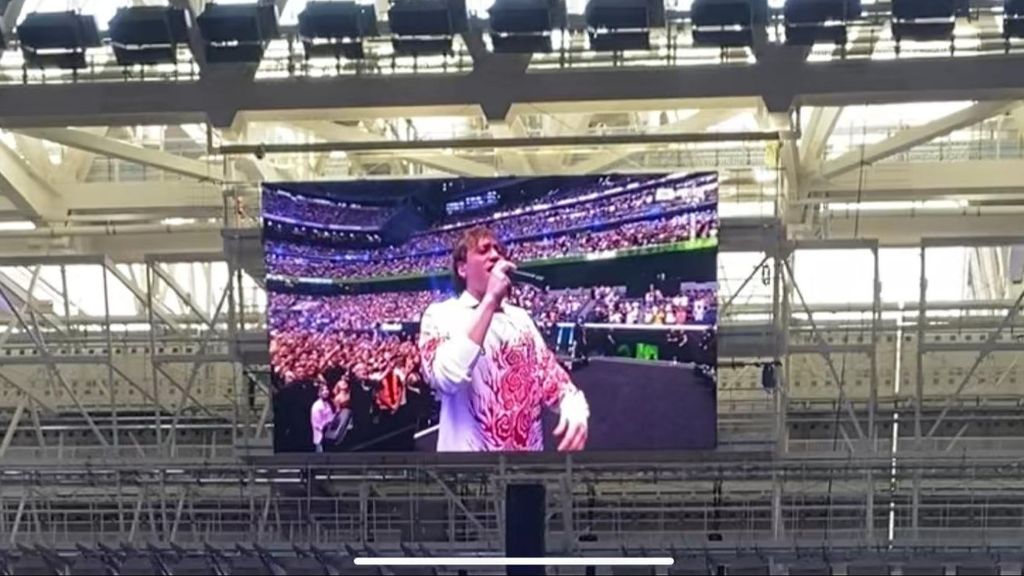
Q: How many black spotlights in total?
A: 11